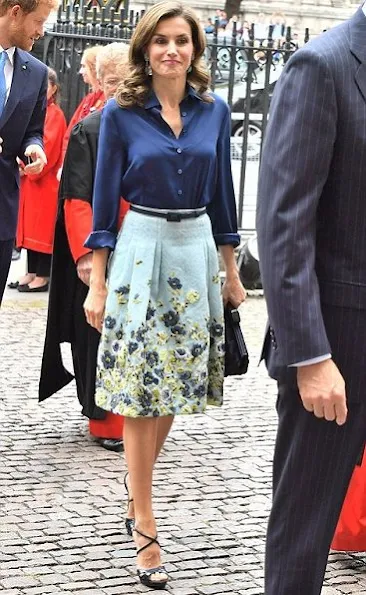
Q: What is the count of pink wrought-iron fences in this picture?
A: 0